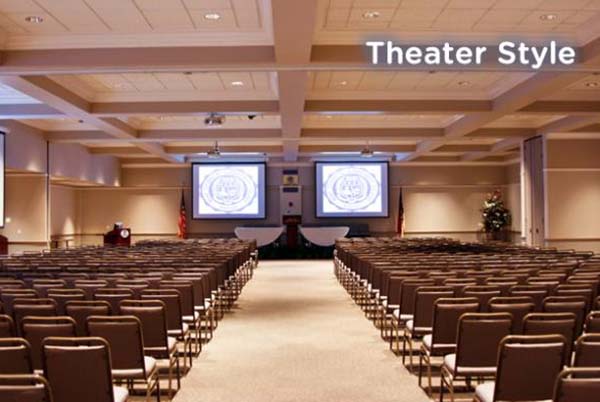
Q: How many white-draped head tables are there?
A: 2